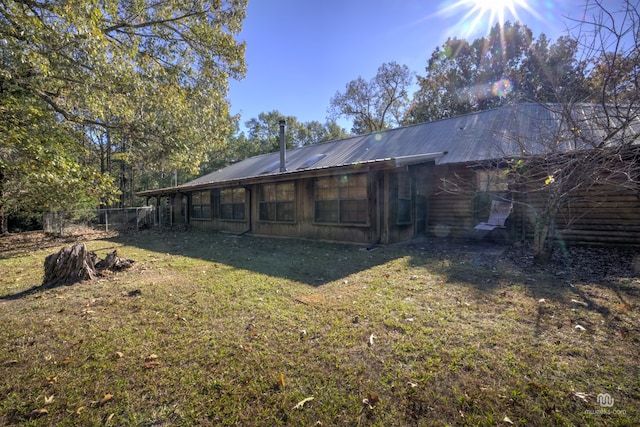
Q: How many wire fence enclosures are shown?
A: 1